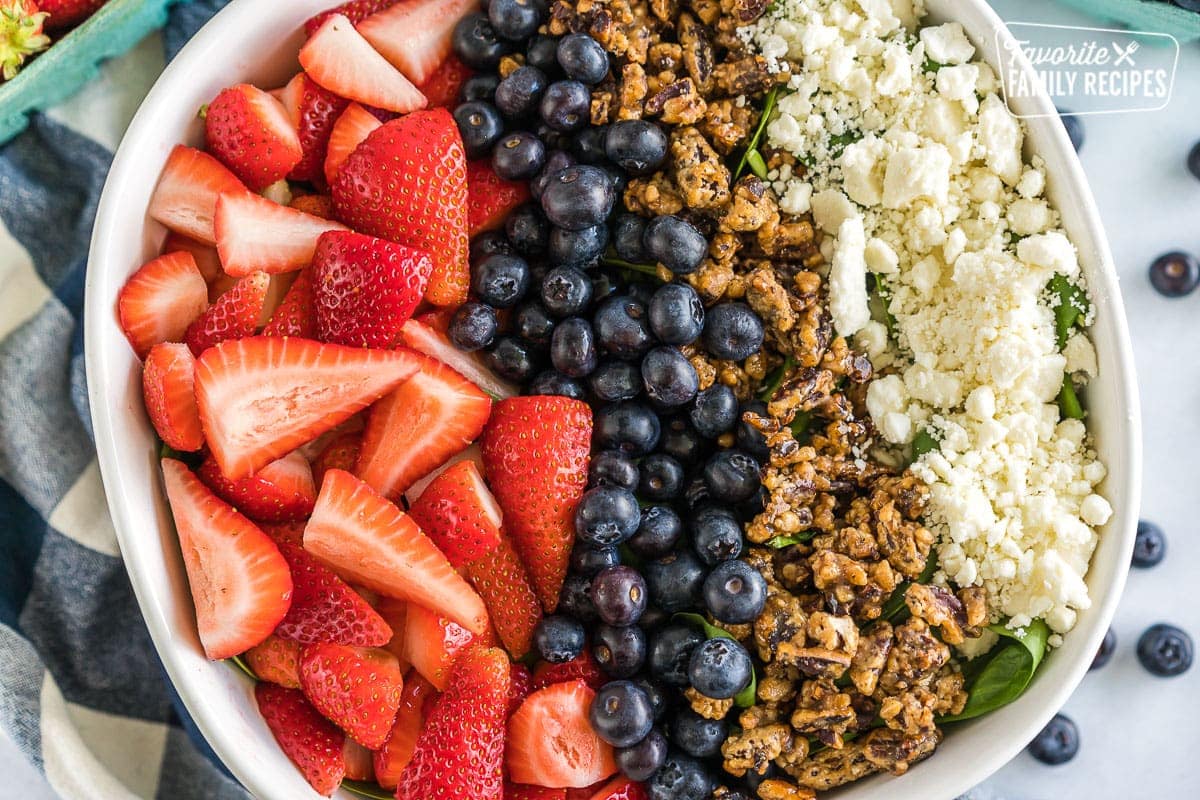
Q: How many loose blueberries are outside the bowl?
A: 7